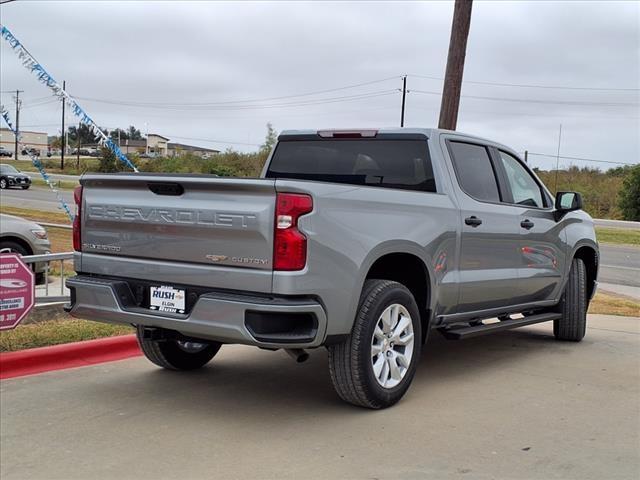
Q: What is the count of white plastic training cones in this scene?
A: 0